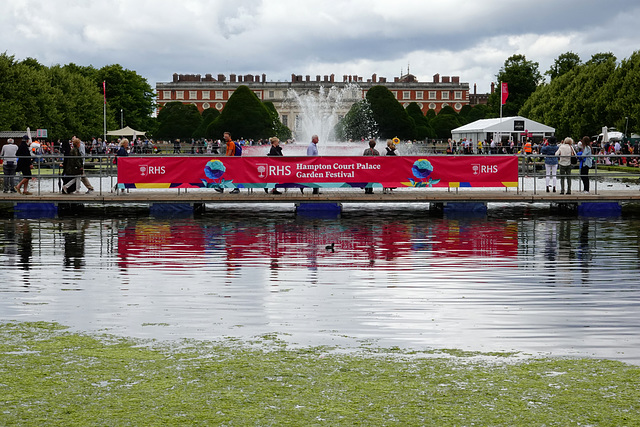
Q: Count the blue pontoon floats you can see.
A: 5